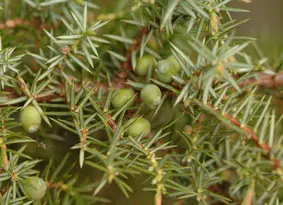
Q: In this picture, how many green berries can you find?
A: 8